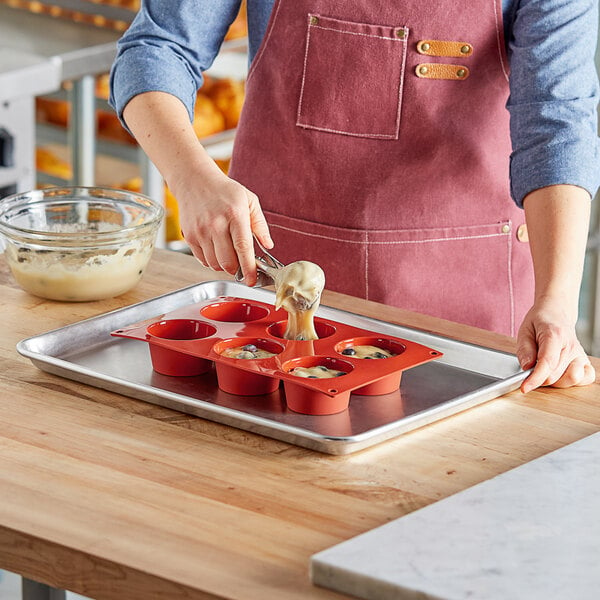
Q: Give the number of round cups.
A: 6